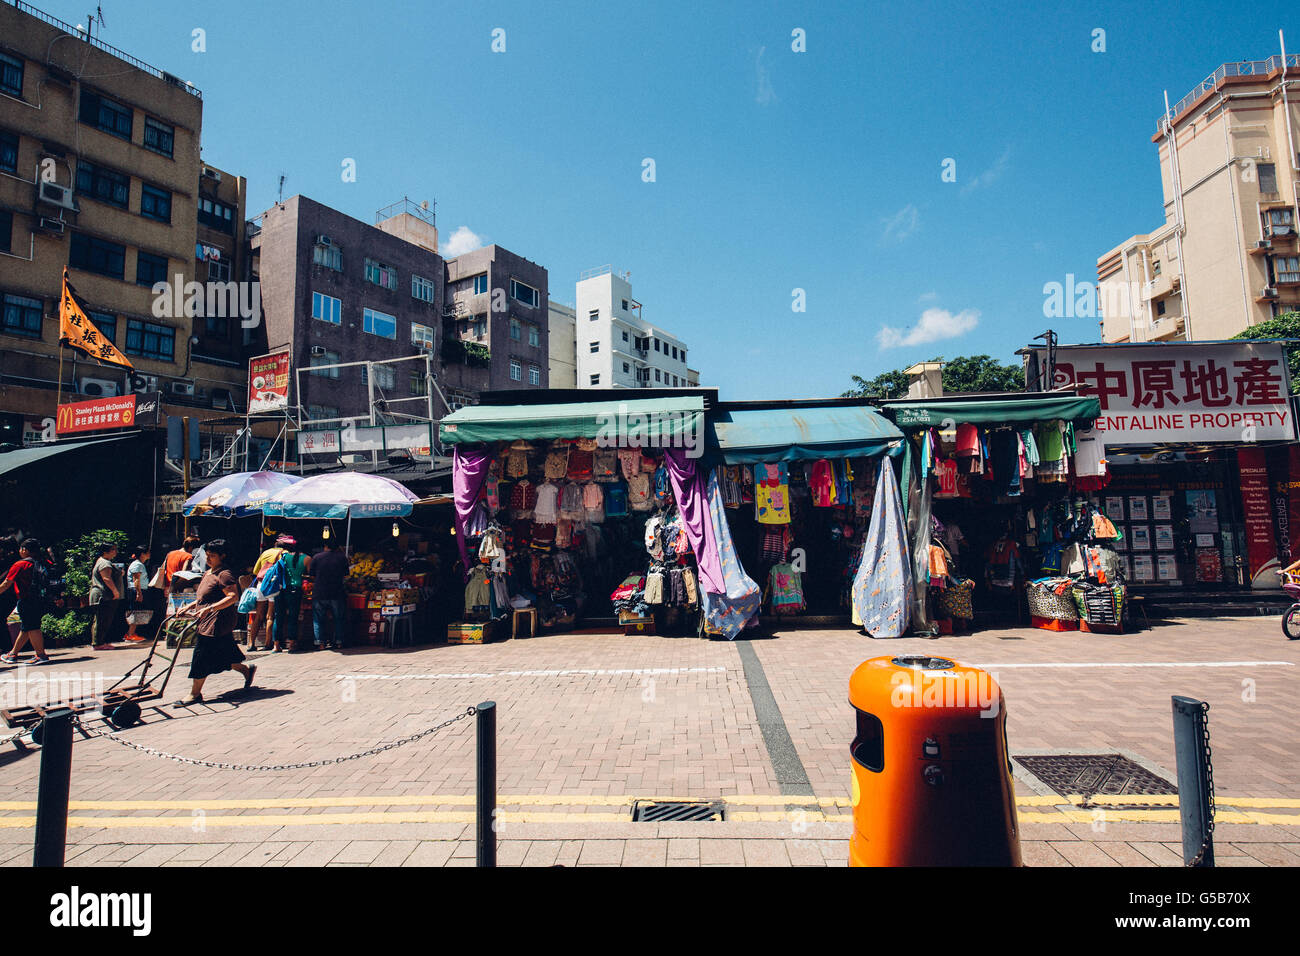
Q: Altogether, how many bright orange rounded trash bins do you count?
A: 1